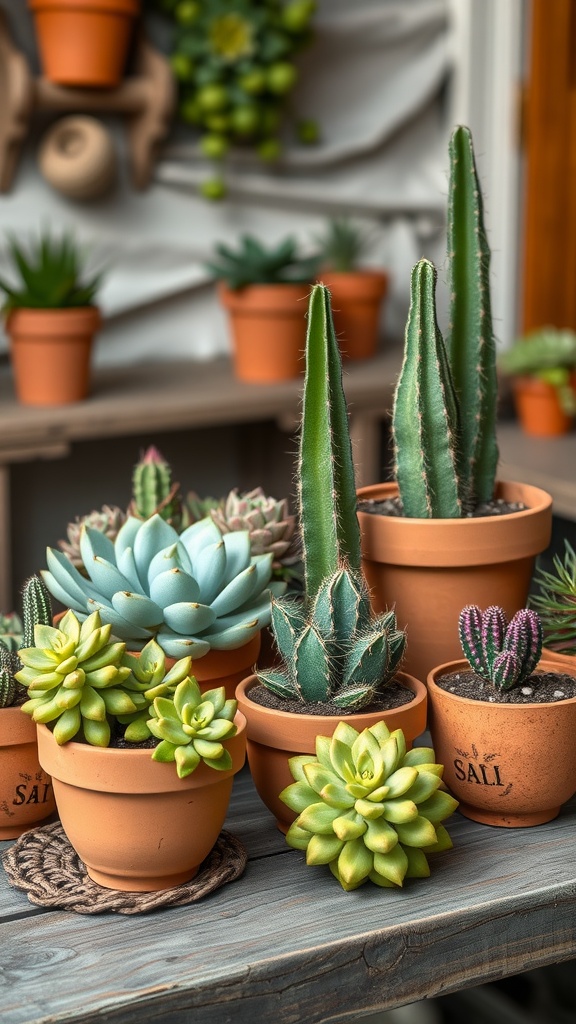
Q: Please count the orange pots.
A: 12